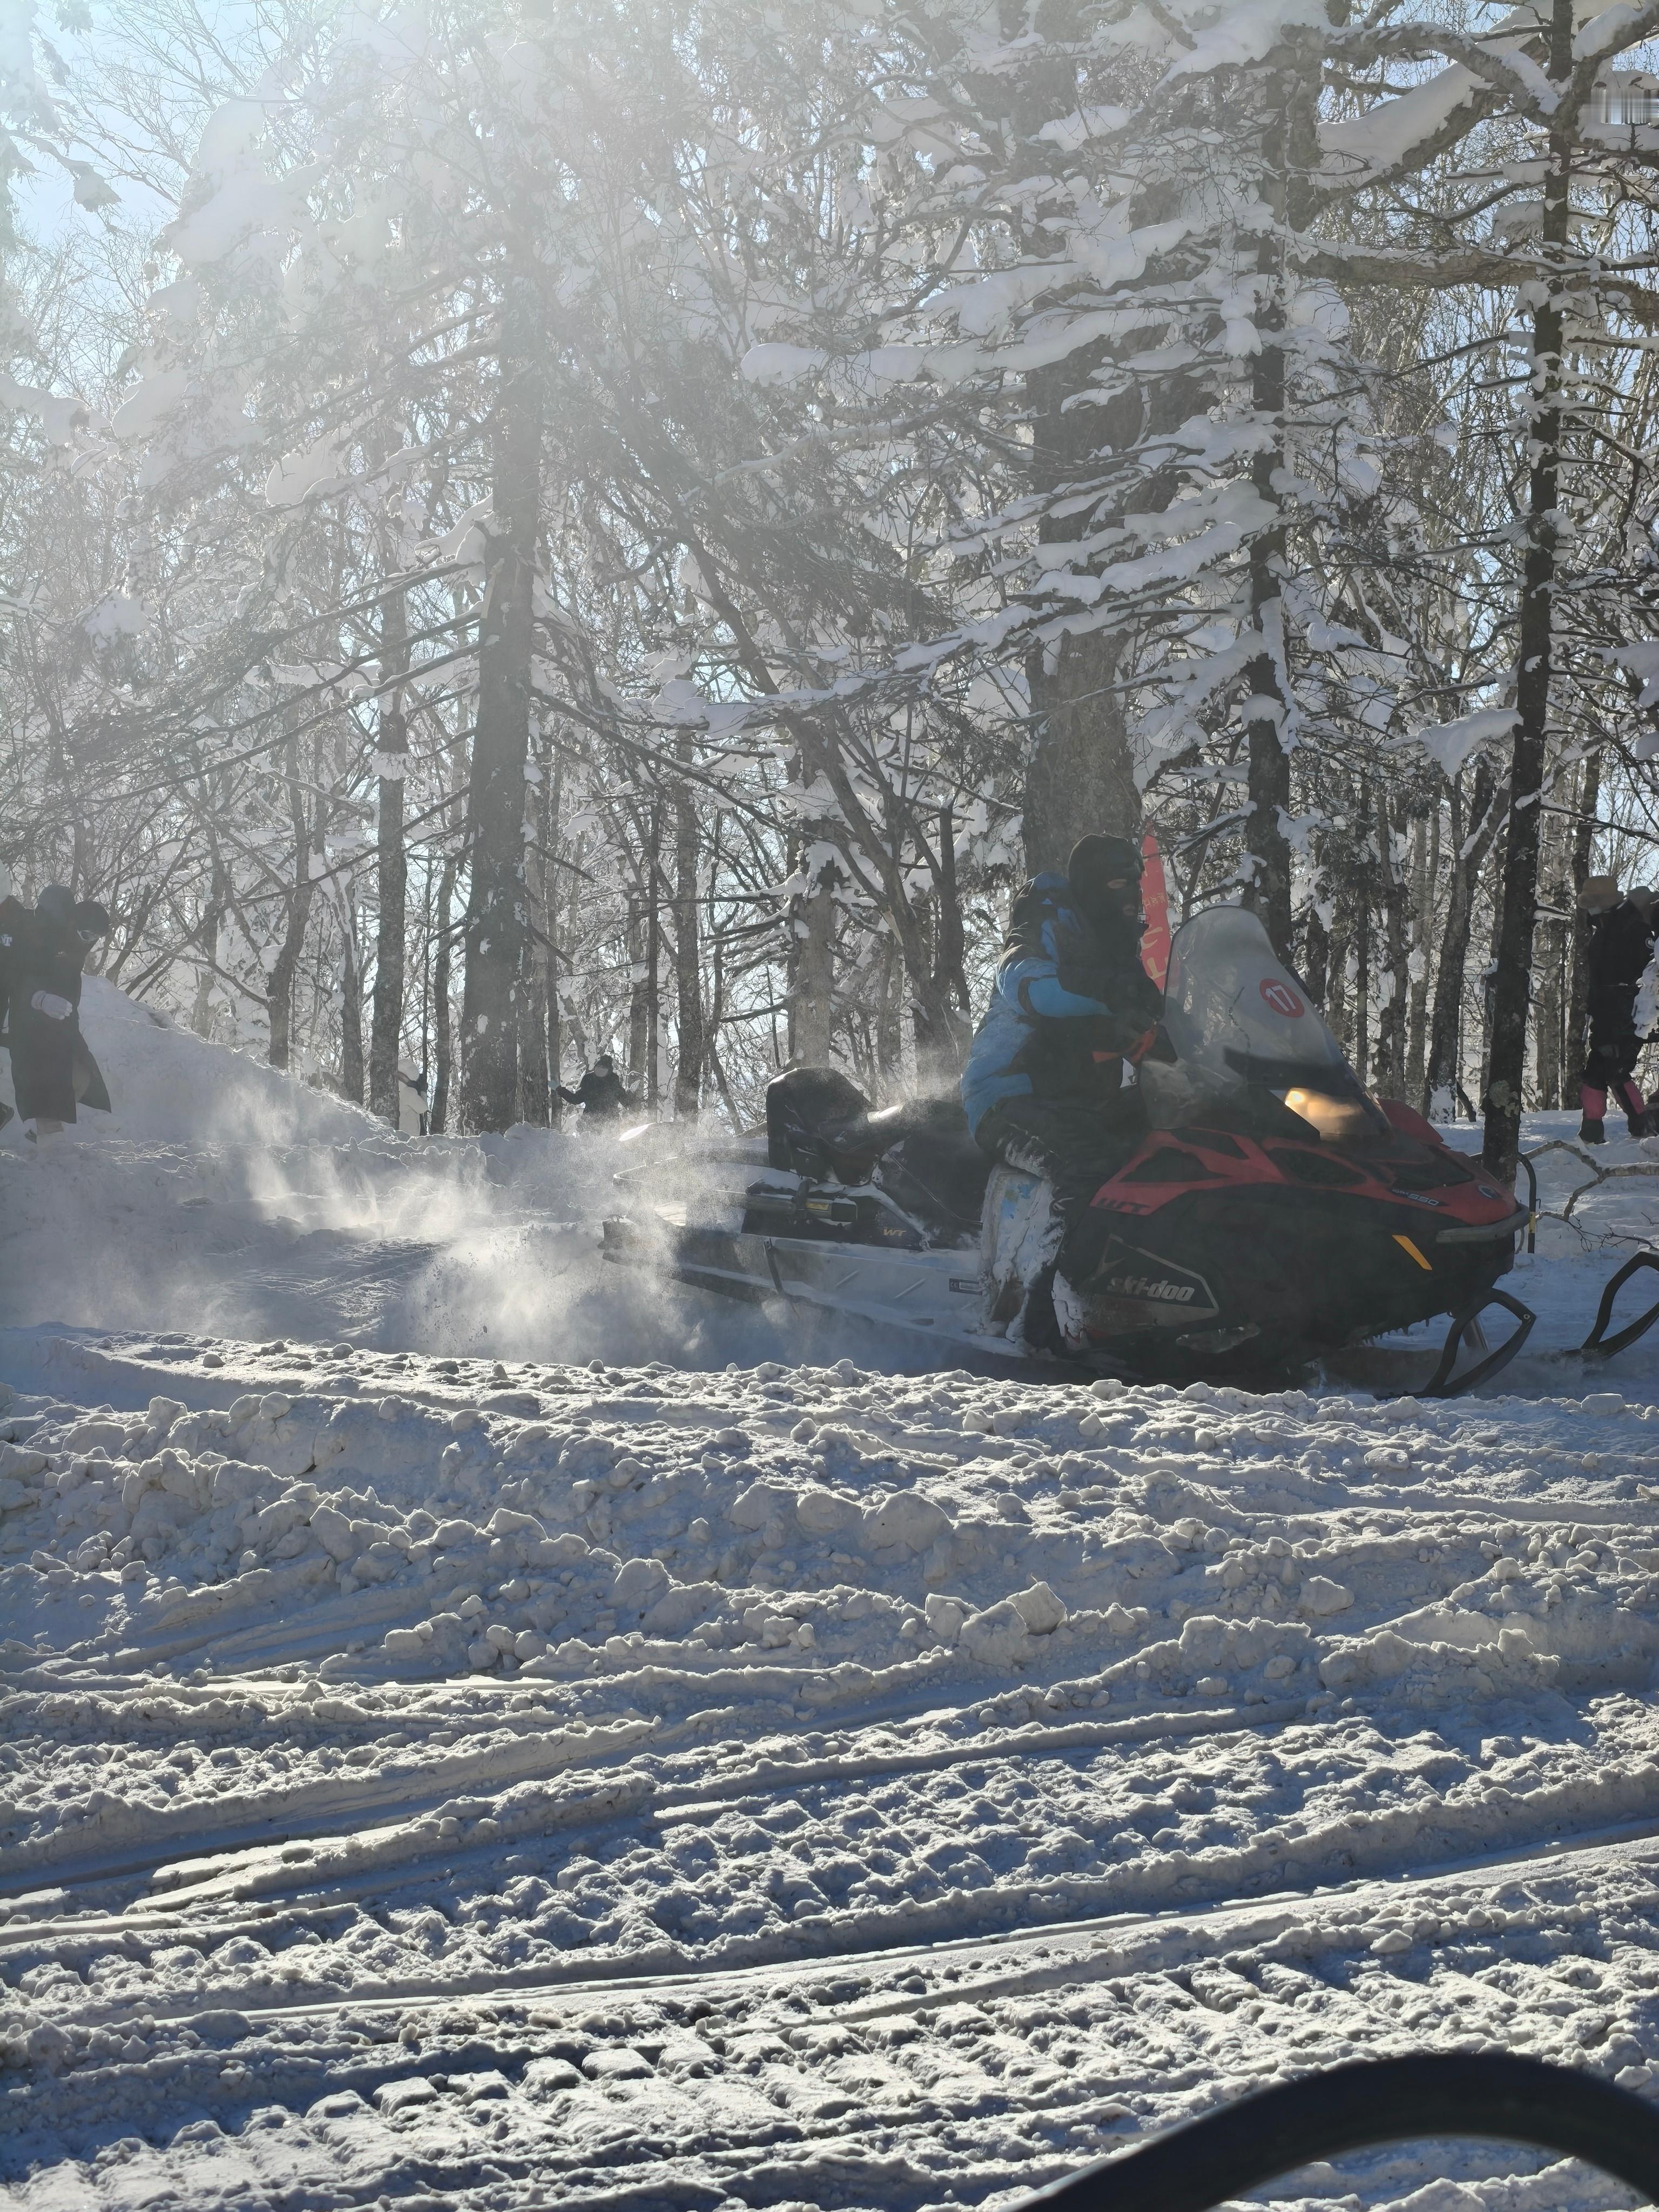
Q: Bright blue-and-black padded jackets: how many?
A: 1